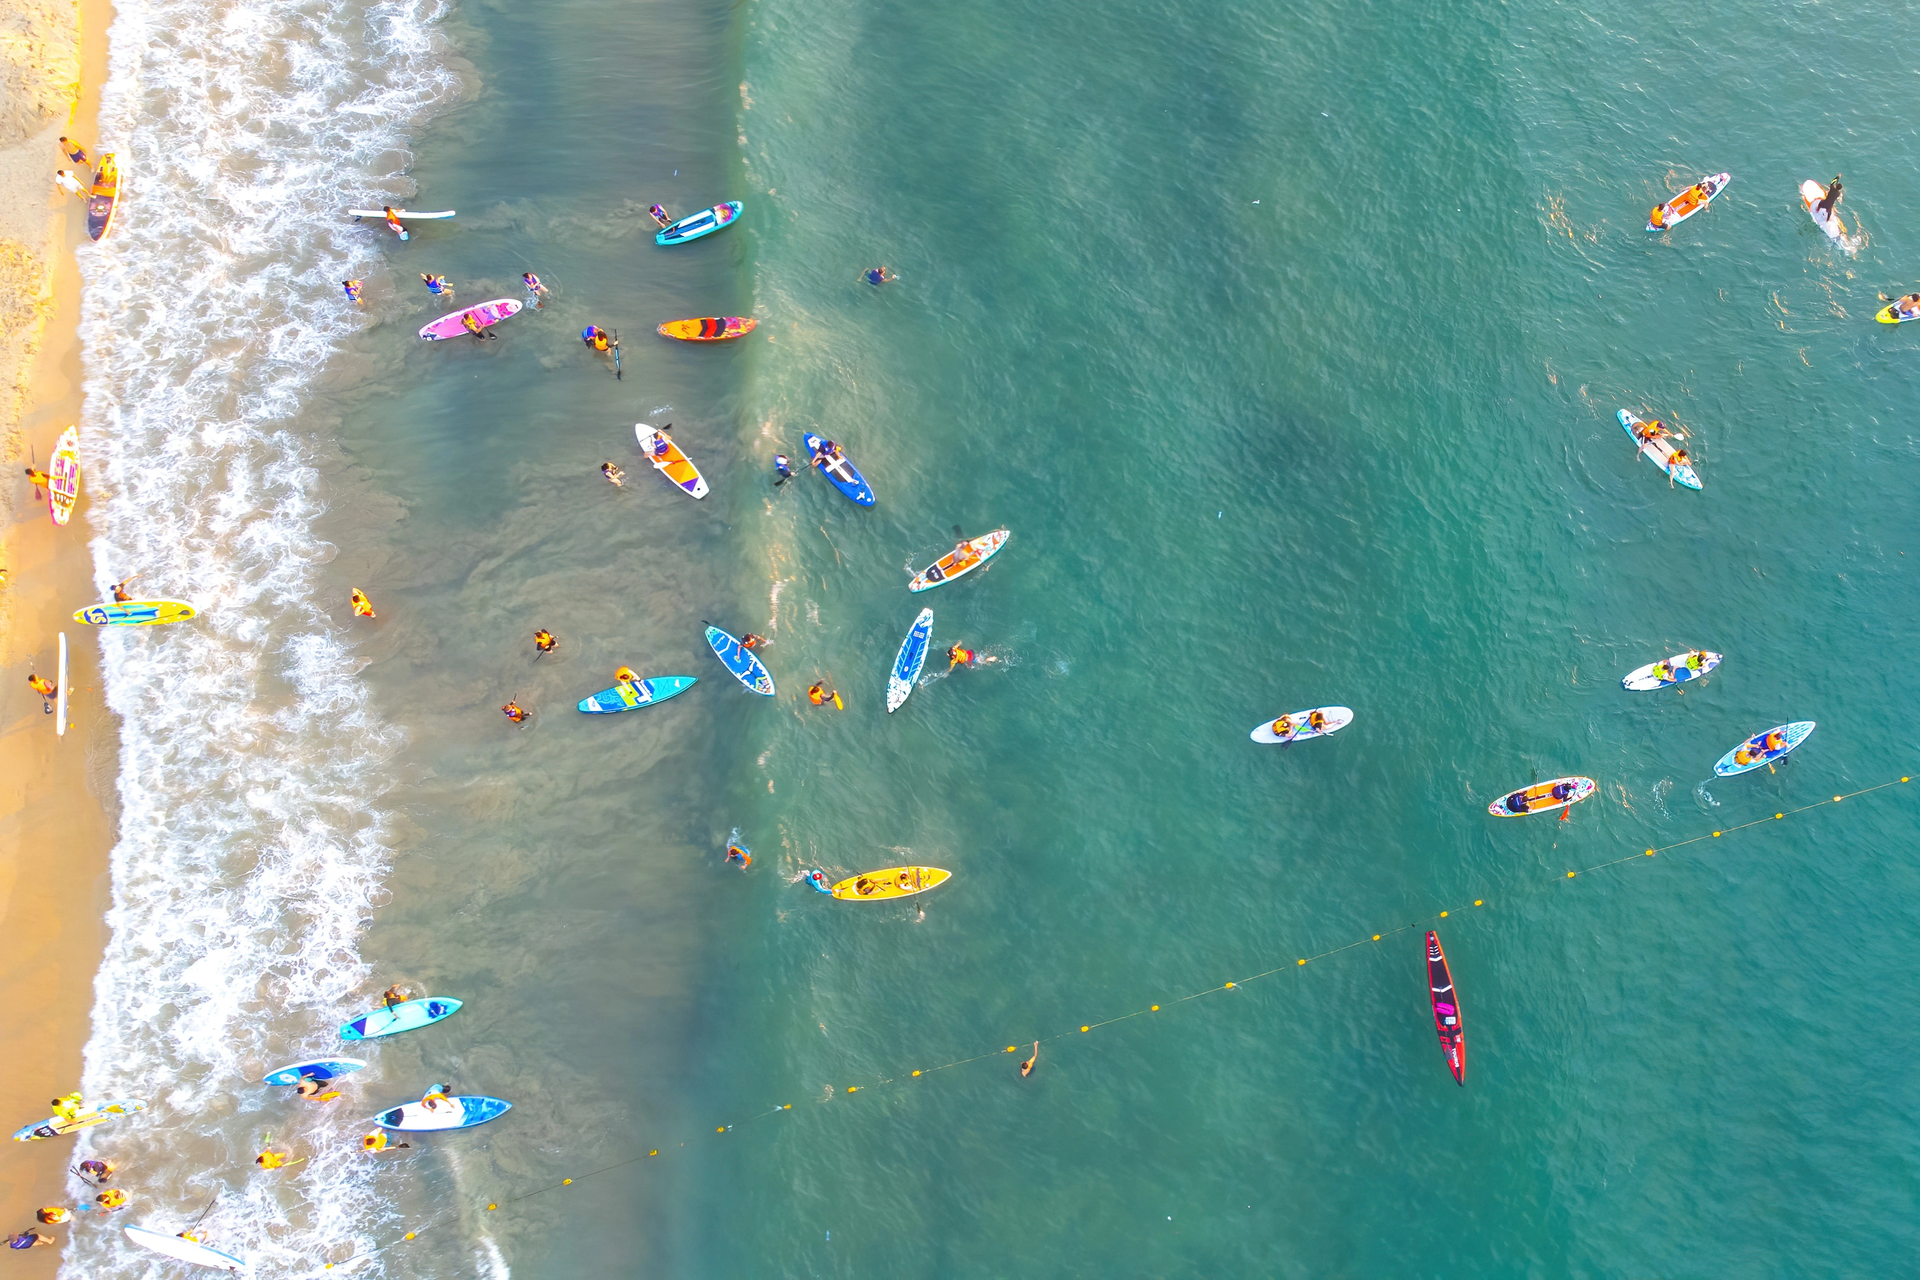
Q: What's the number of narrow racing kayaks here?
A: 1